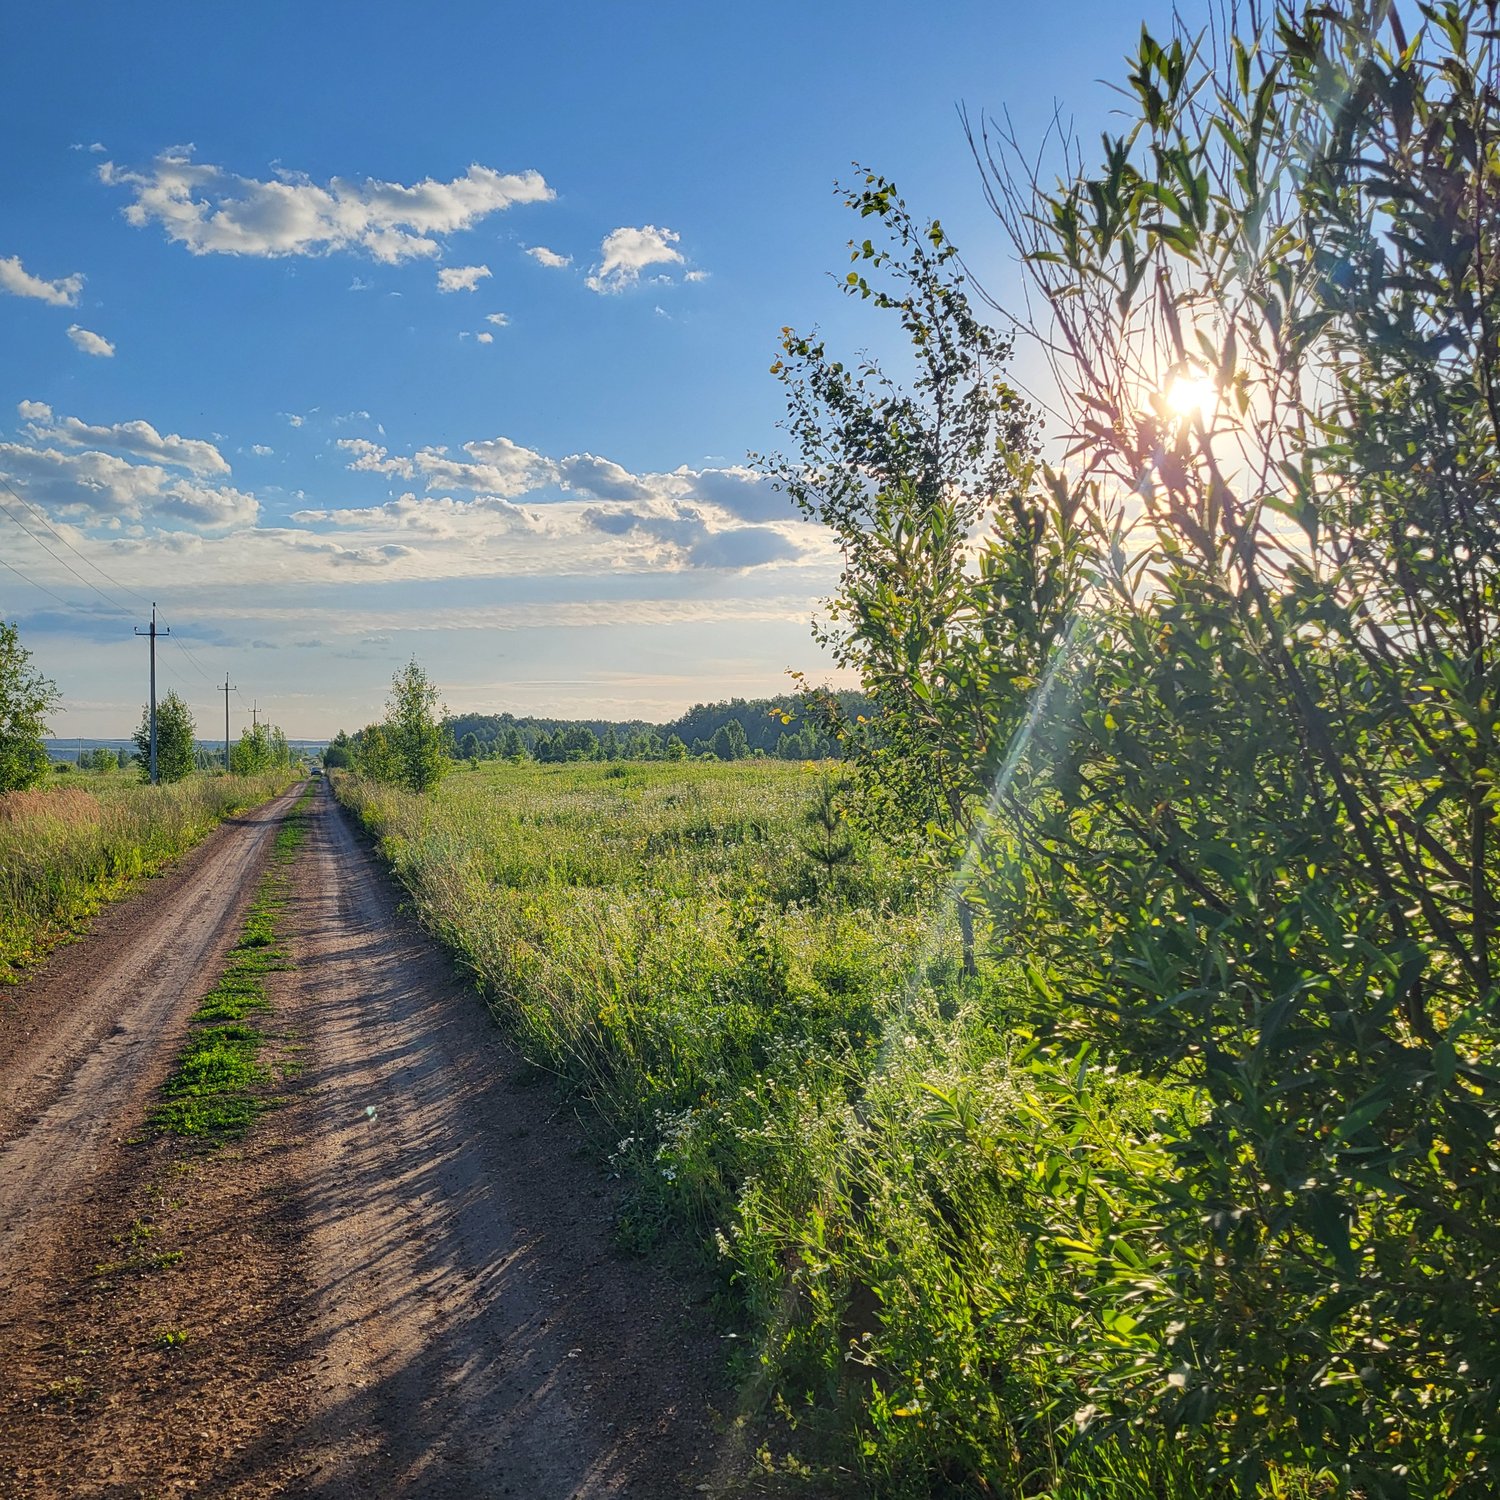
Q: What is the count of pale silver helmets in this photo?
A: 0